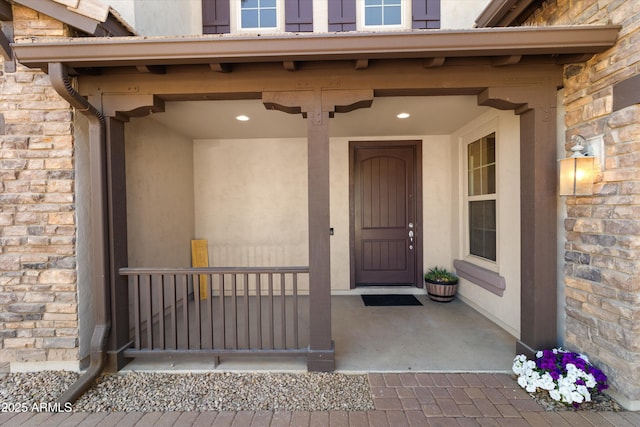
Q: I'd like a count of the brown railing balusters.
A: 14